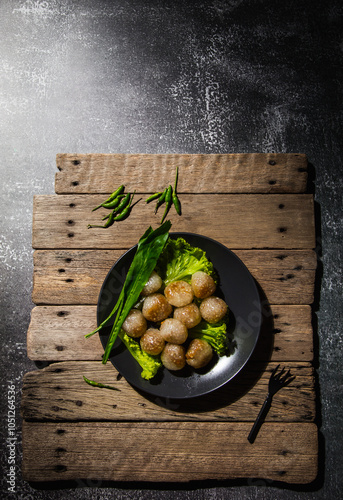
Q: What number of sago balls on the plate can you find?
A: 11